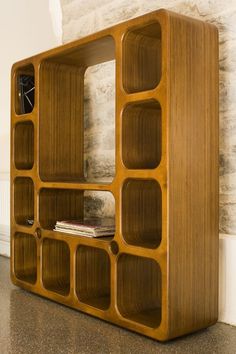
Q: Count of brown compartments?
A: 12